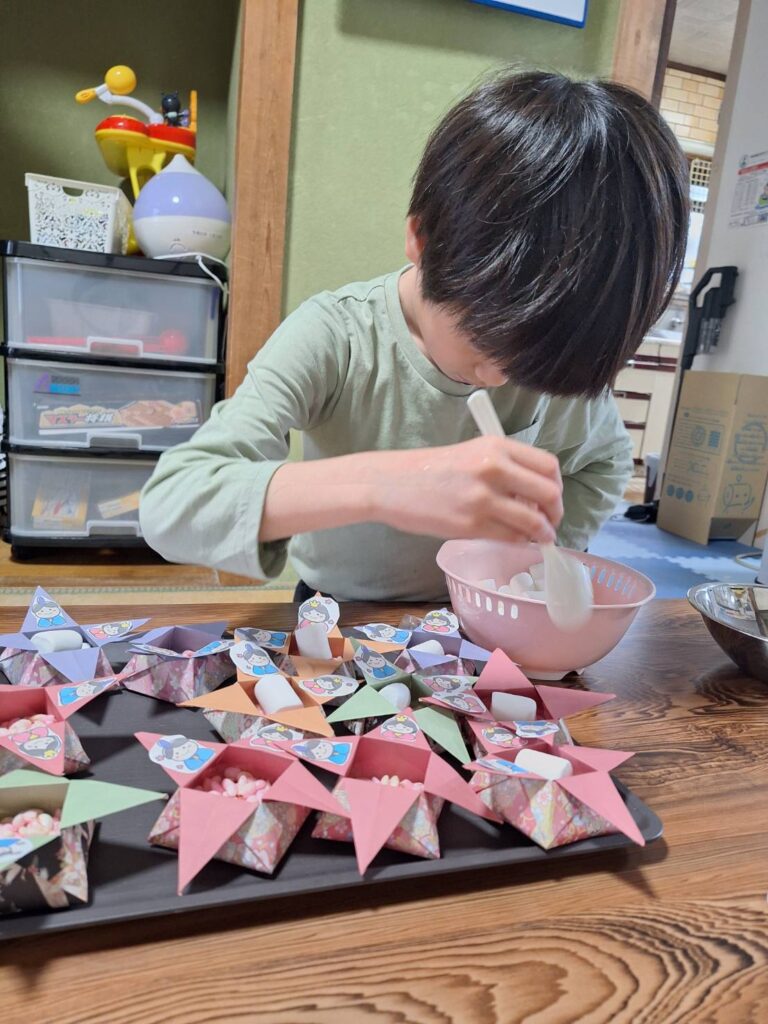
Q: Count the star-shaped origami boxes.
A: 12